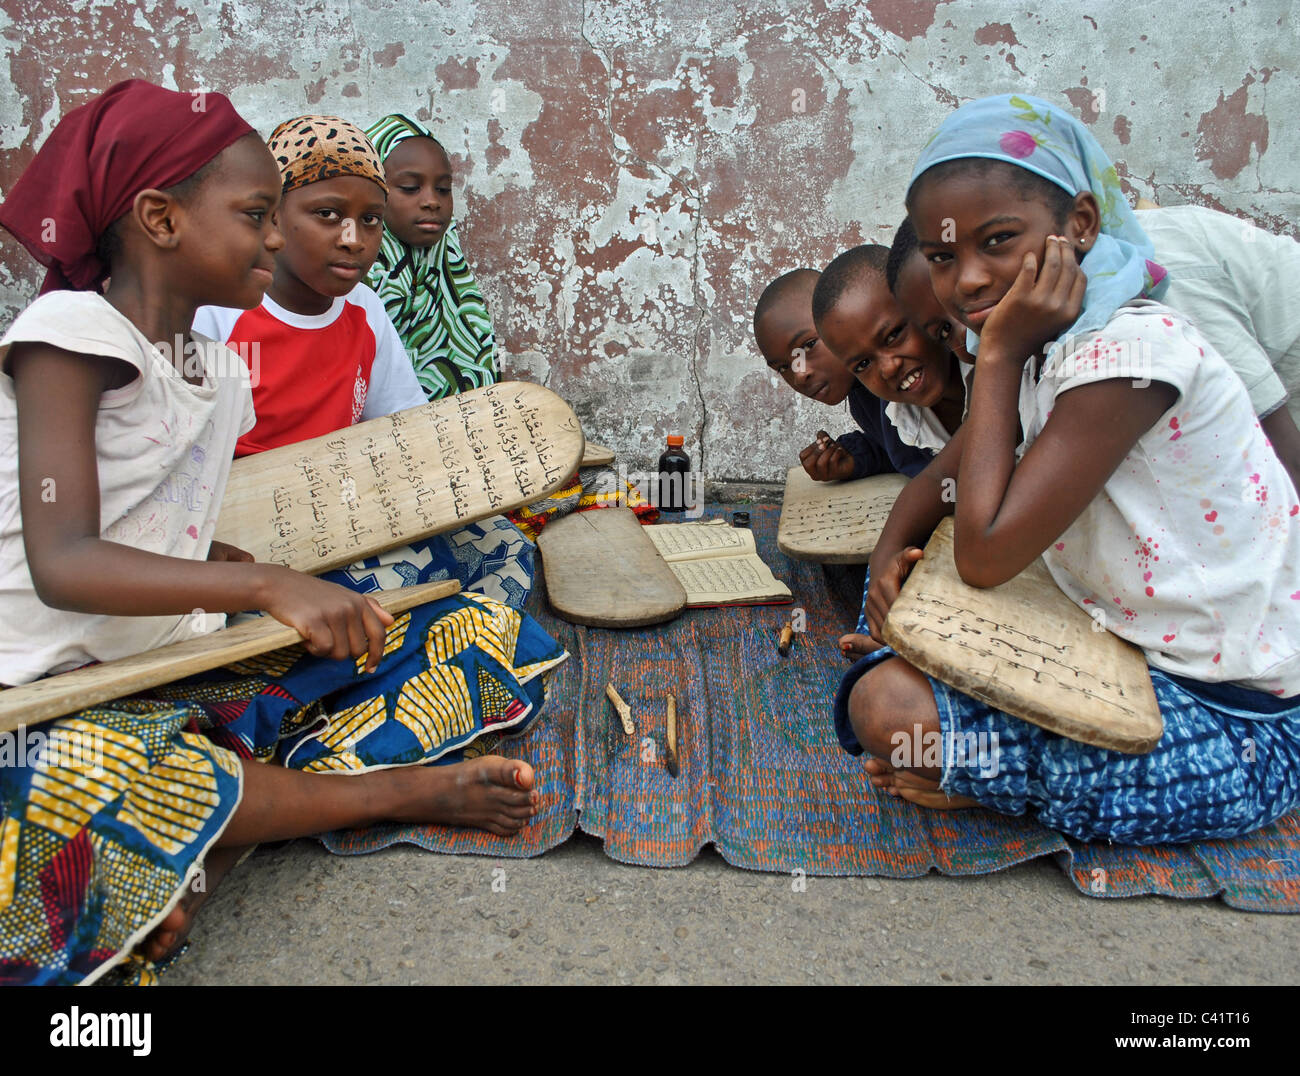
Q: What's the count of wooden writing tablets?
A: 6